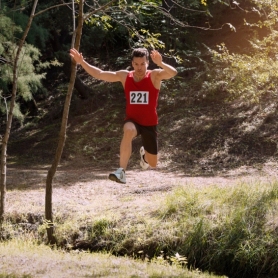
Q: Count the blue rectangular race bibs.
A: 0